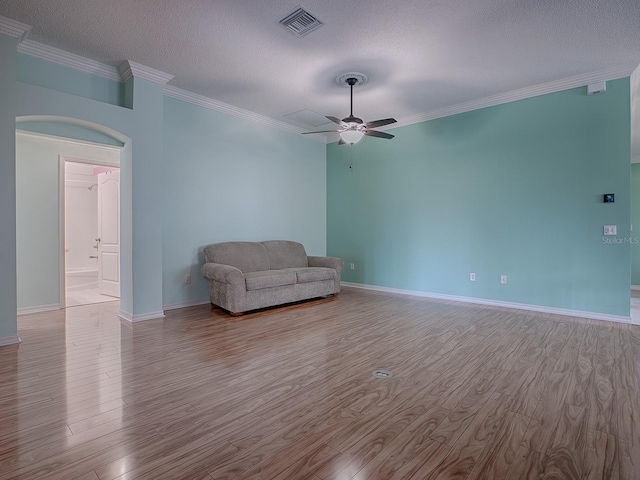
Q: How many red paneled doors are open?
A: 0